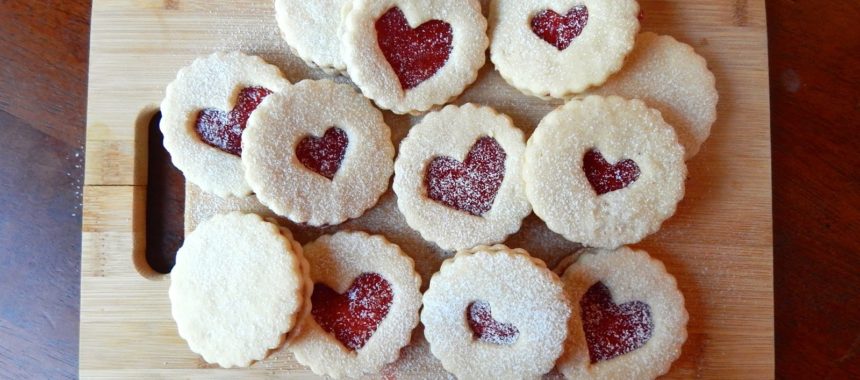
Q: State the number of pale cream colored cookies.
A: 12